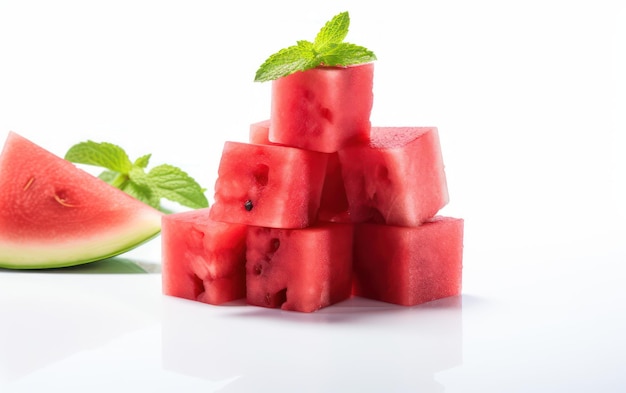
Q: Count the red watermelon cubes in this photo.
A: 7